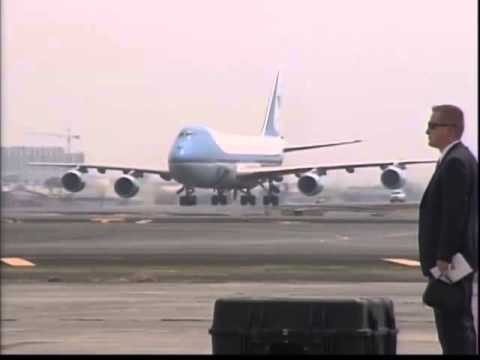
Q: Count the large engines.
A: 4